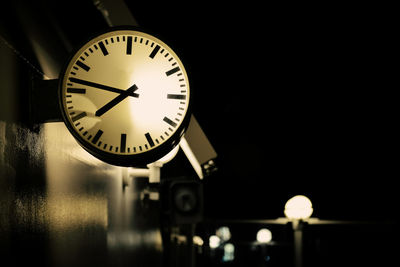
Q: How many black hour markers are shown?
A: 12